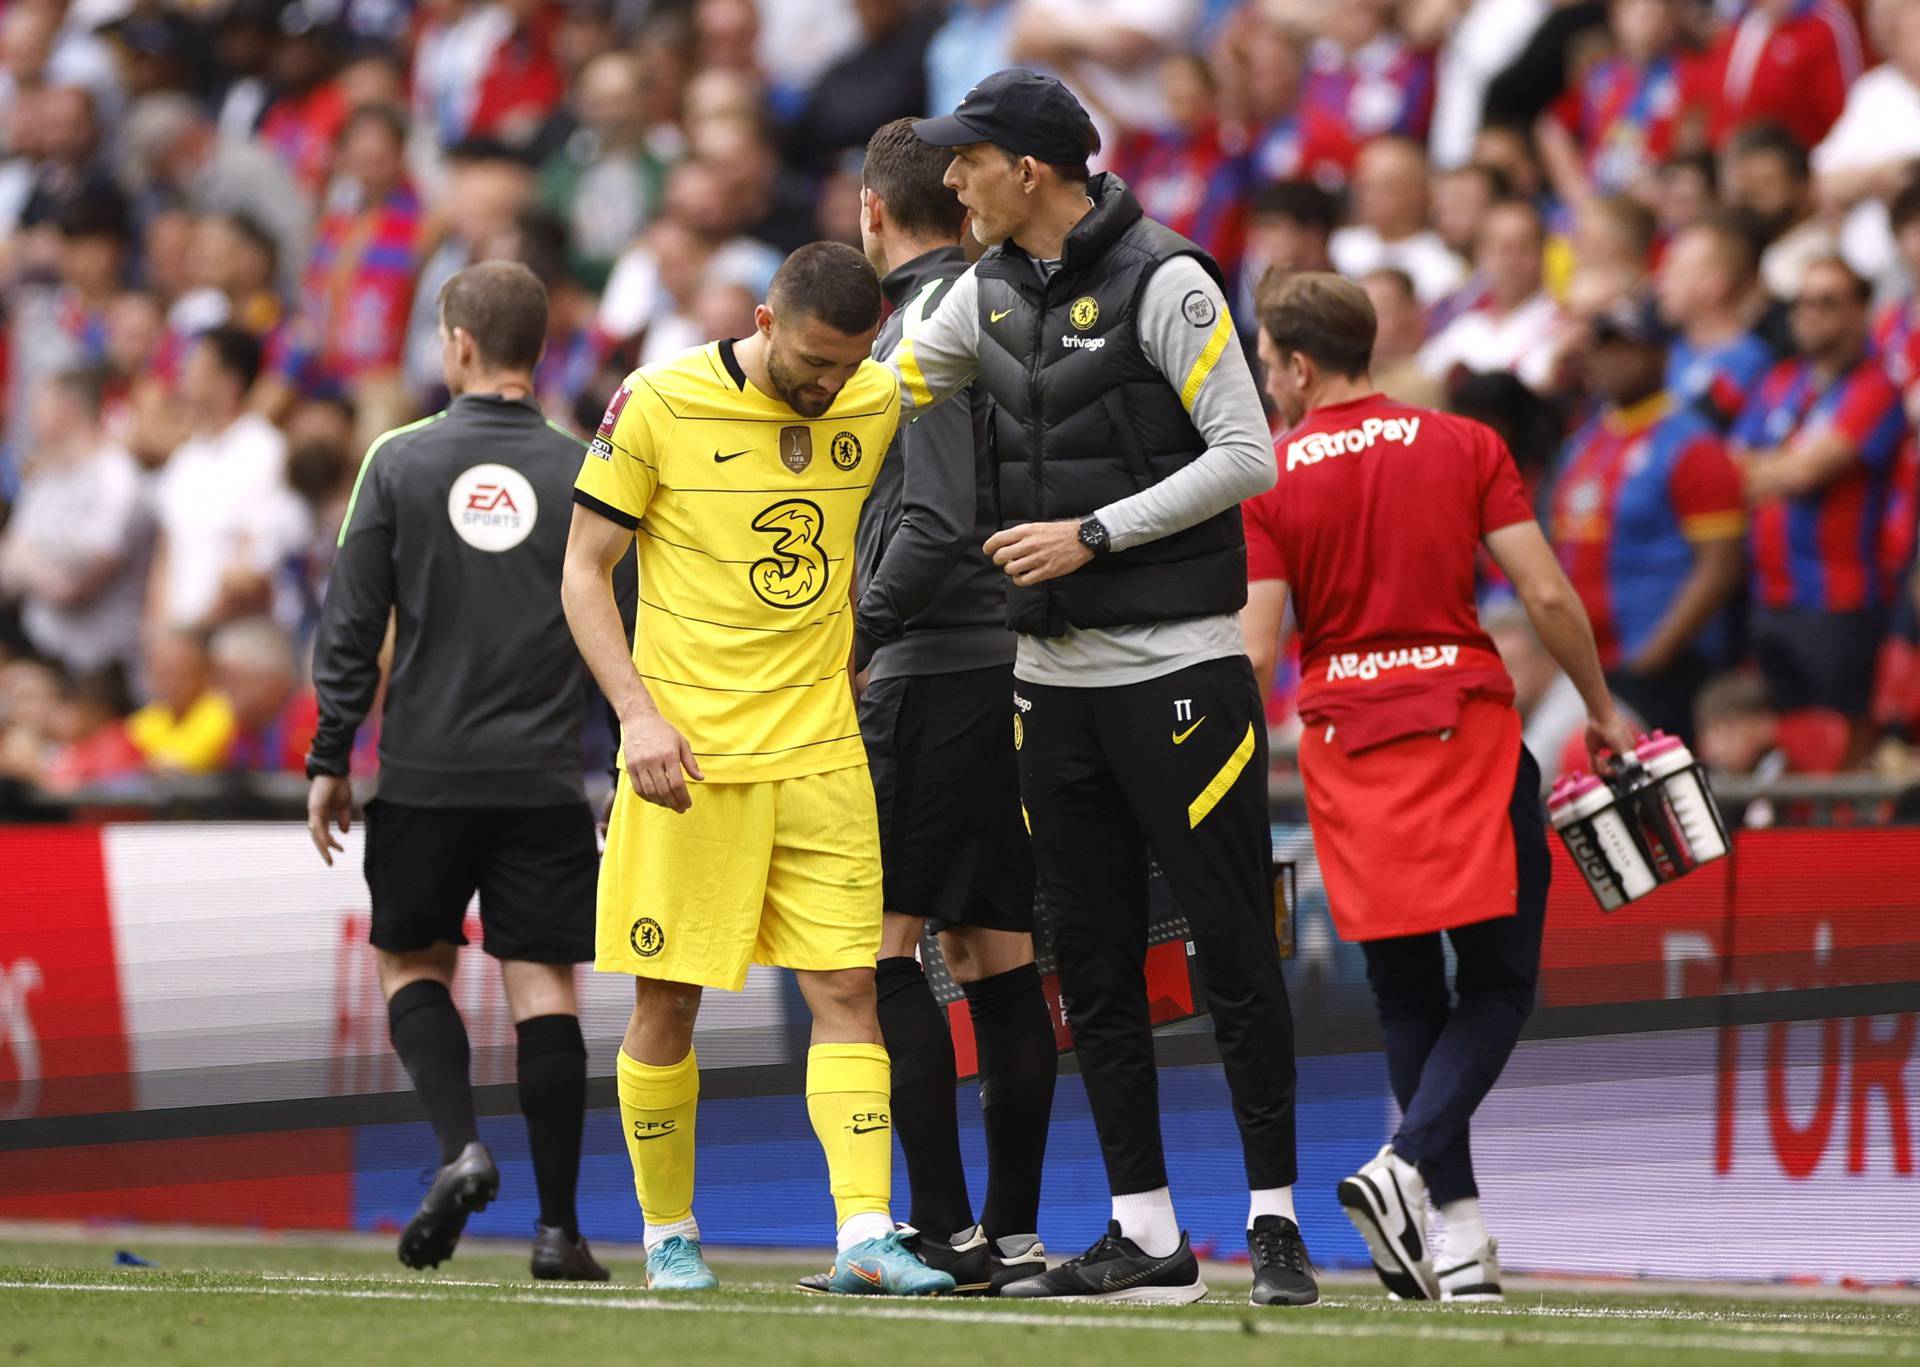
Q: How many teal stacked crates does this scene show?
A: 0